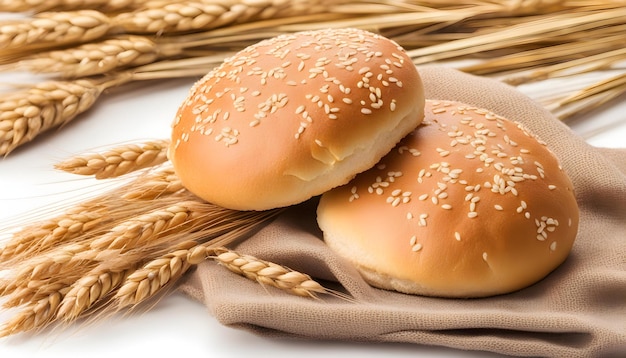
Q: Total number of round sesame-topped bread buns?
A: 2